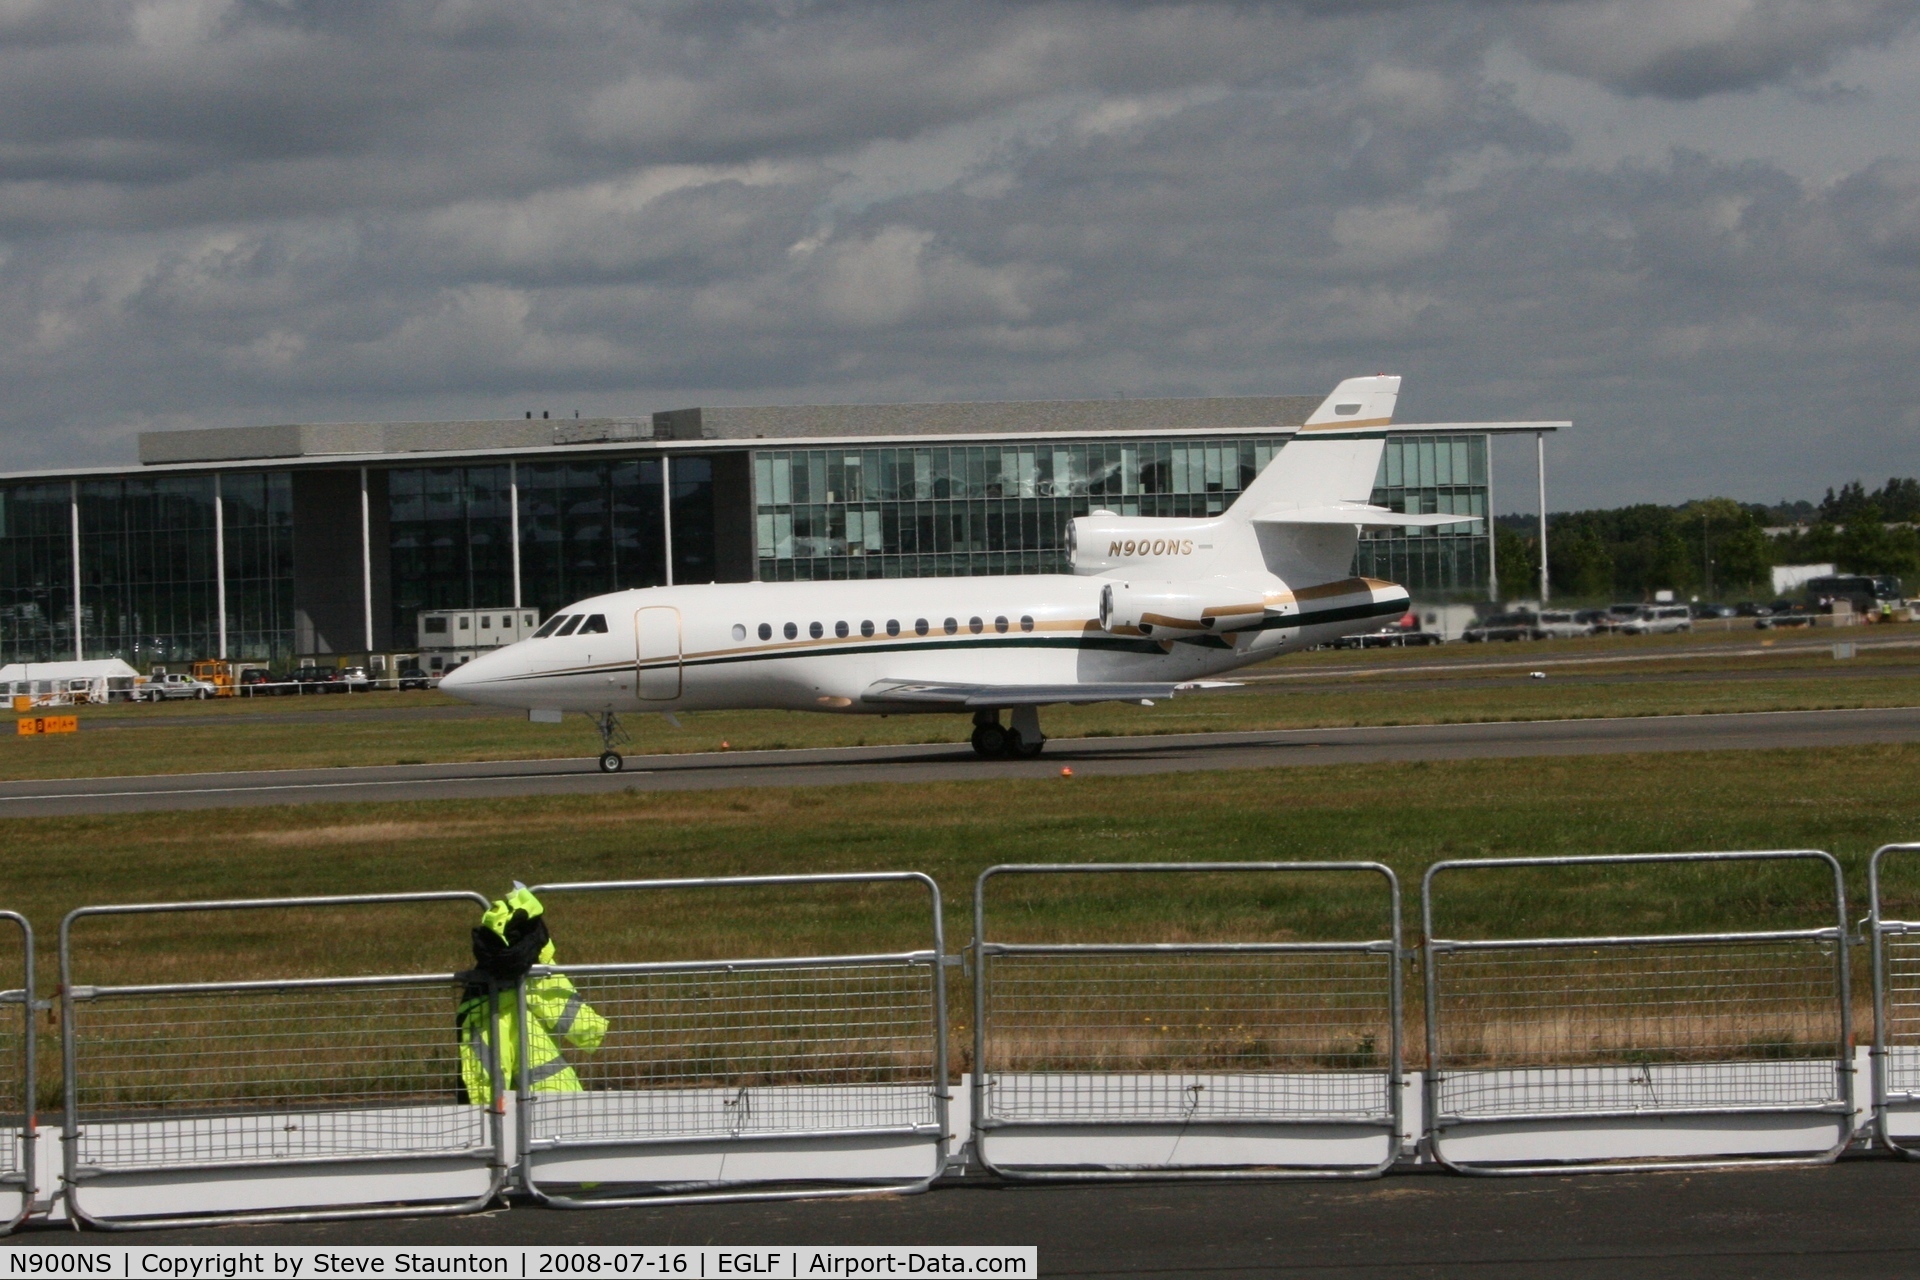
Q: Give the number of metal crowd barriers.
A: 6